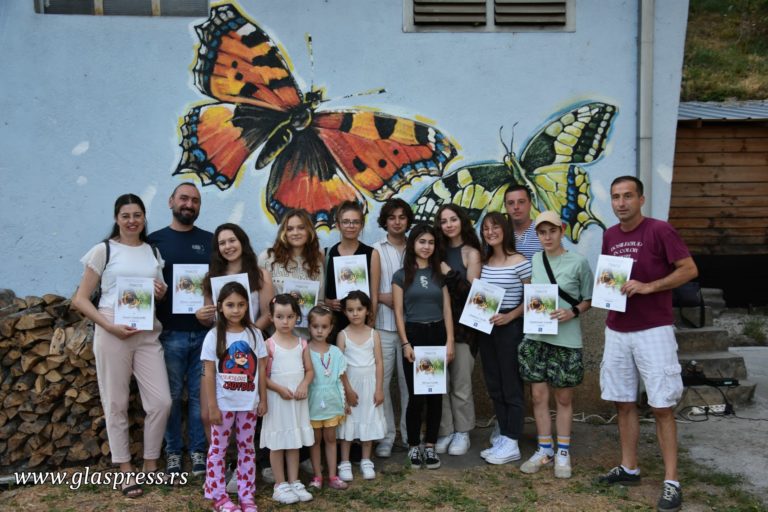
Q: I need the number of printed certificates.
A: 9